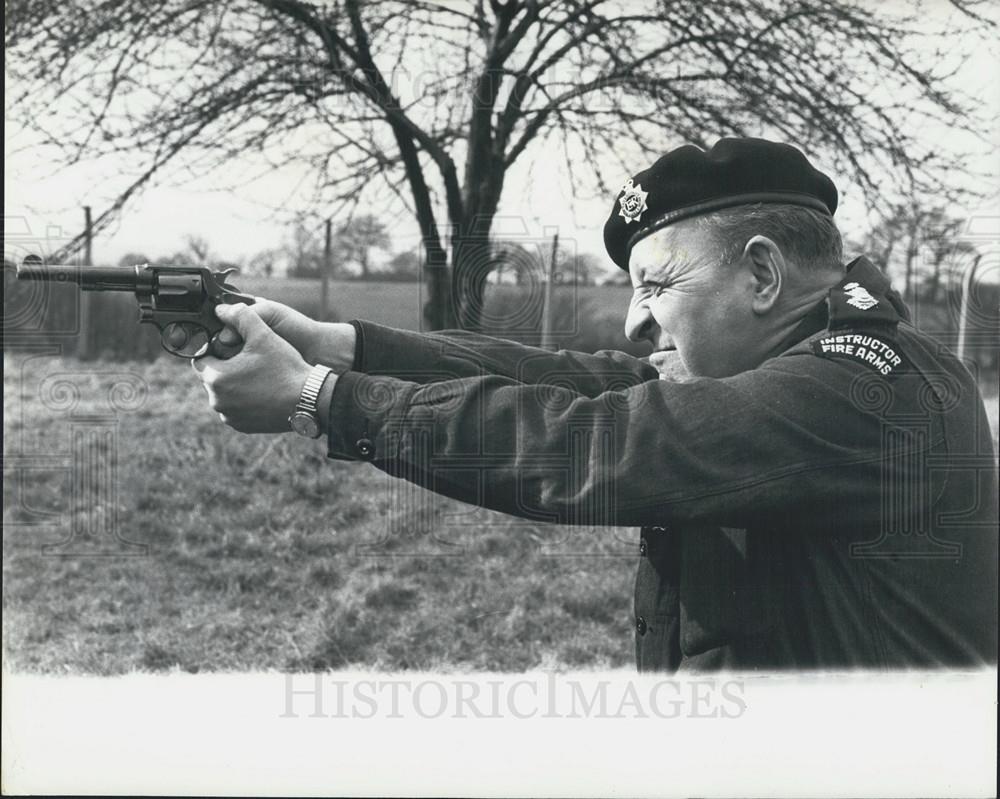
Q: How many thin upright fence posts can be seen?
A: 4